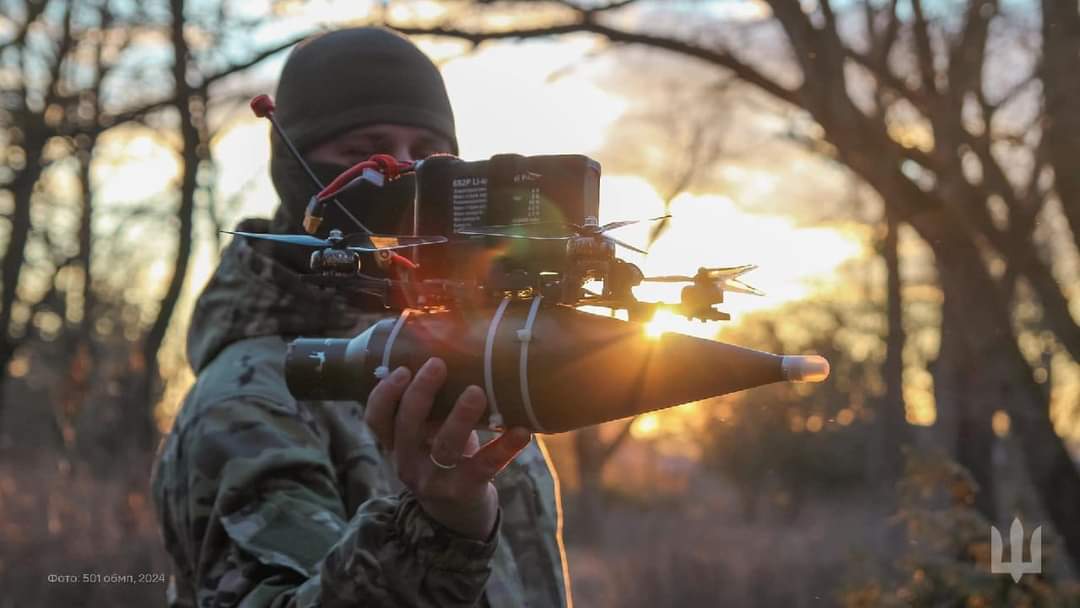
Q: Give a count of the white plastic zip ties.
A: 3